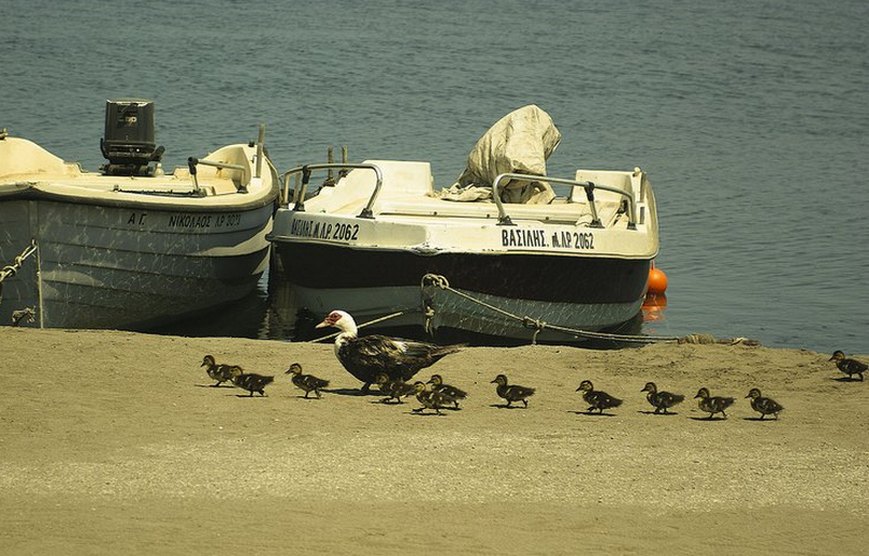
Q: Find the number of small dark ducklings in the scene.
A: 12